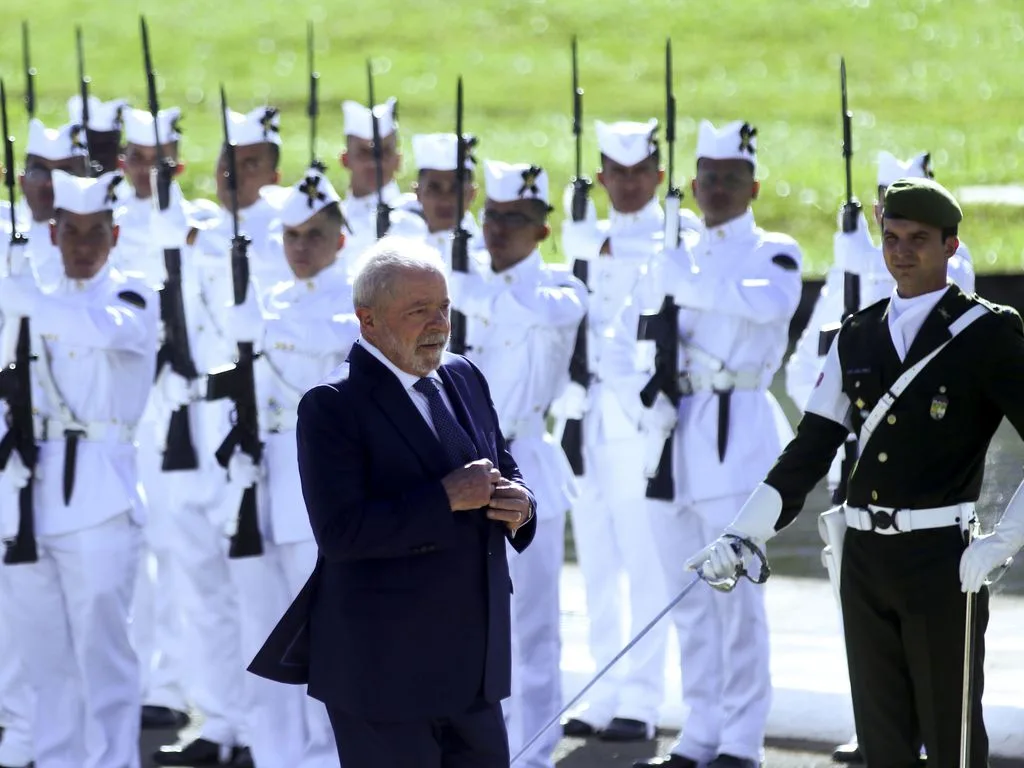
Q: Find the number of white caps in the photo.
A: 12